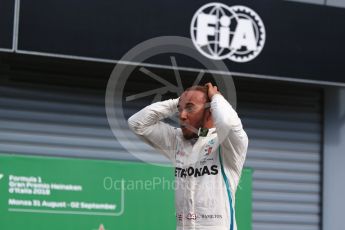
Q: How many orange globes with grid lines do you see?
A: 0